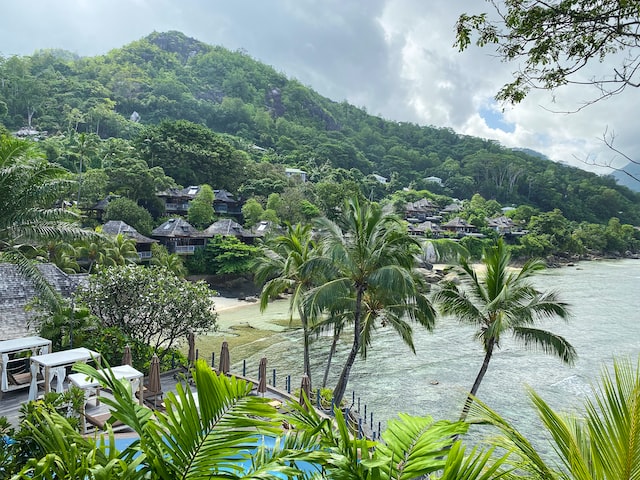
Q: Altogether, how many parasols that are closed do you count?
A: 6